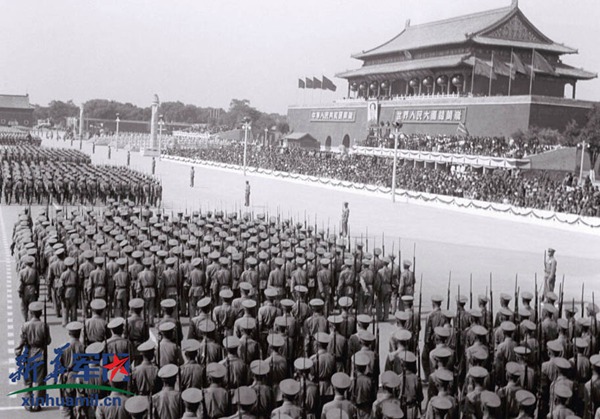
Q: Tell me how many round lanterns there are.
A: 8